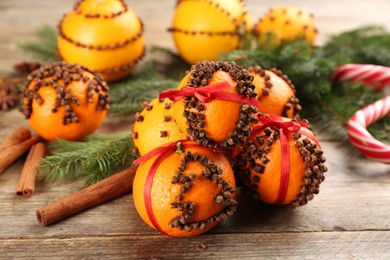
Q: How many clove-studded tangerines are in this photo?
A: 9